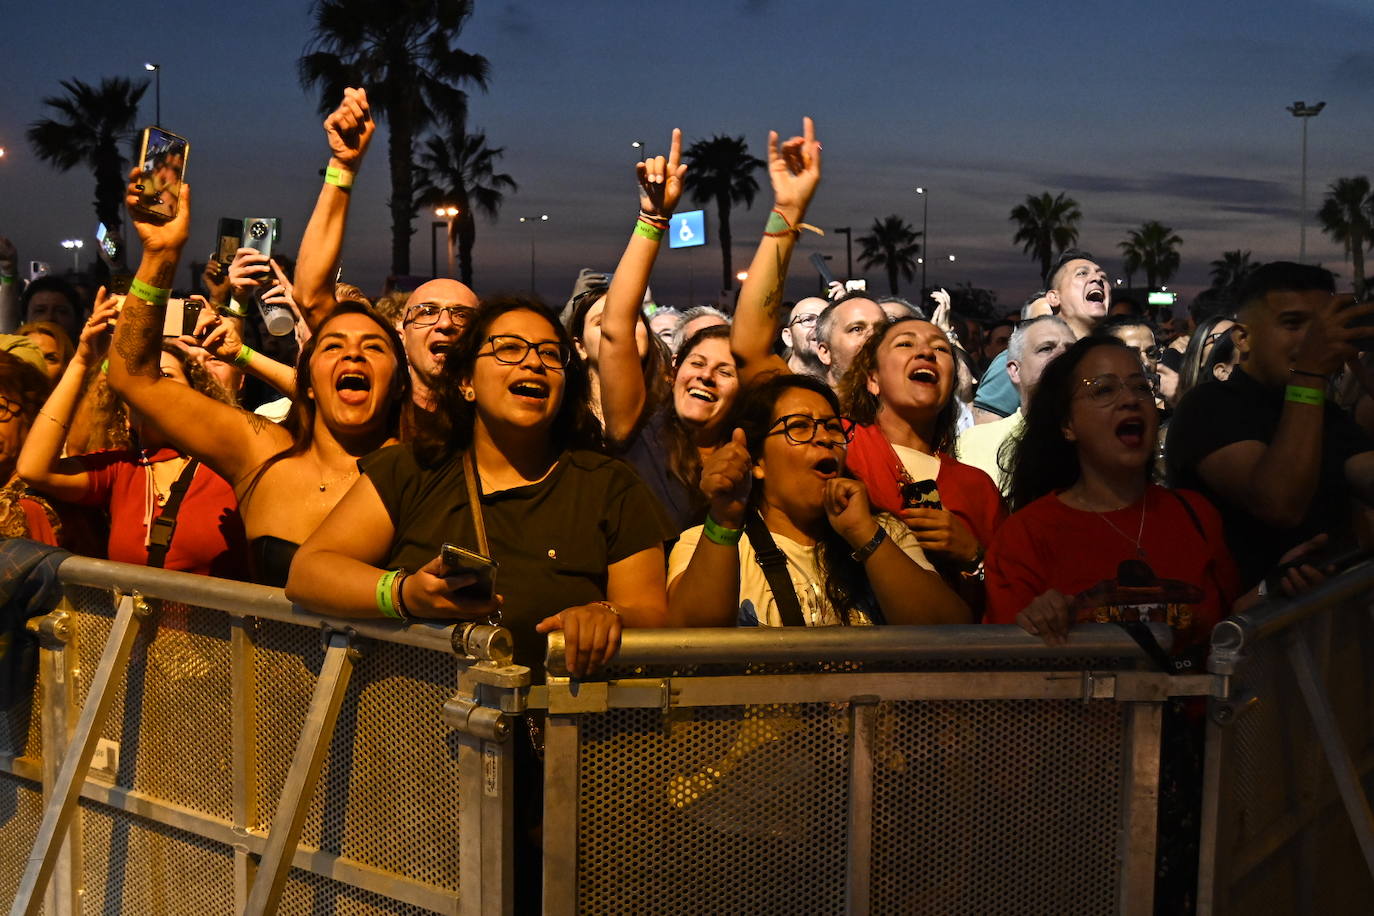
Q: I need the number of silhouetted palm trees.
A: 9